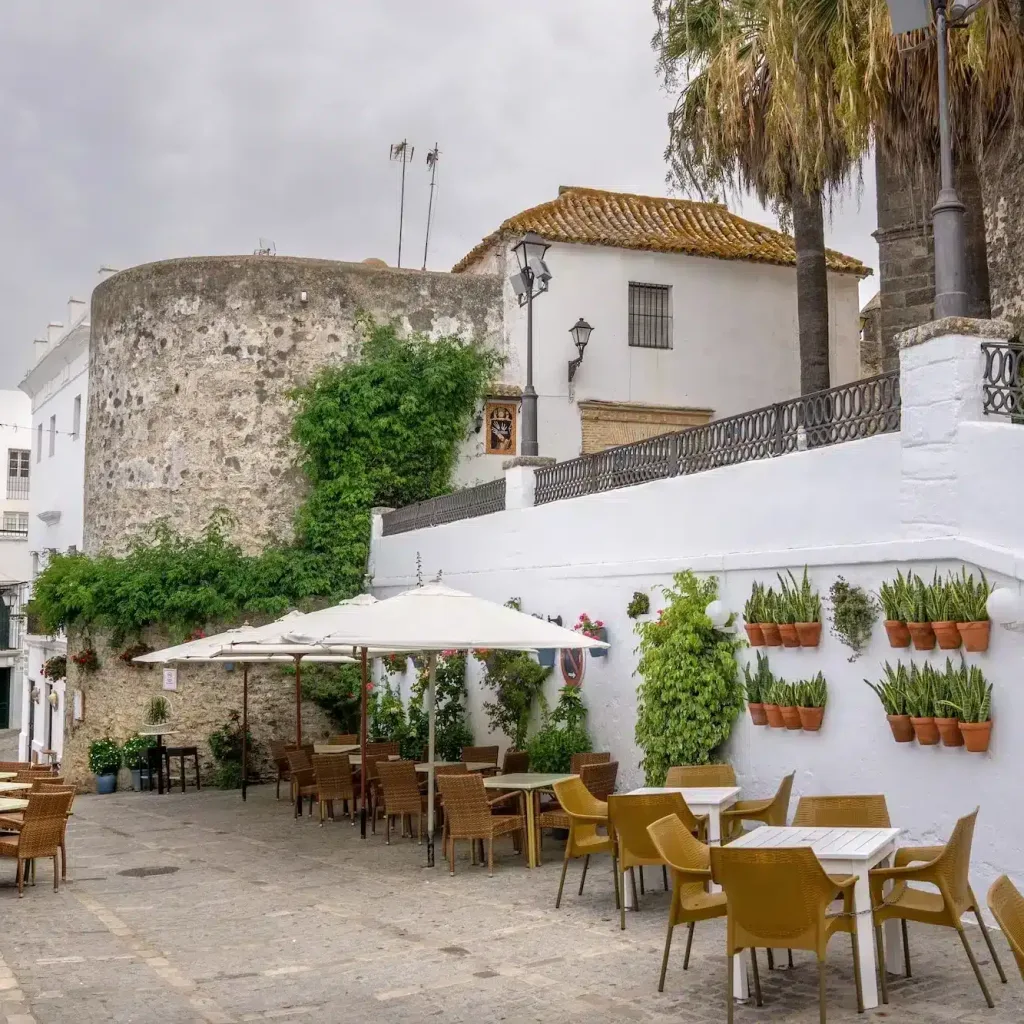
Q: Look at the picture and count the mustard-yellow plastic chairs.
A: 9